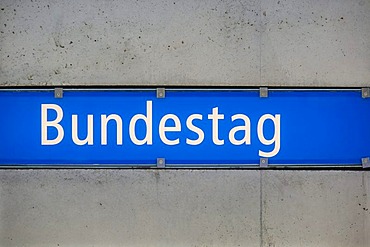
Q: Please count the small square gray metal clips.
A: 7